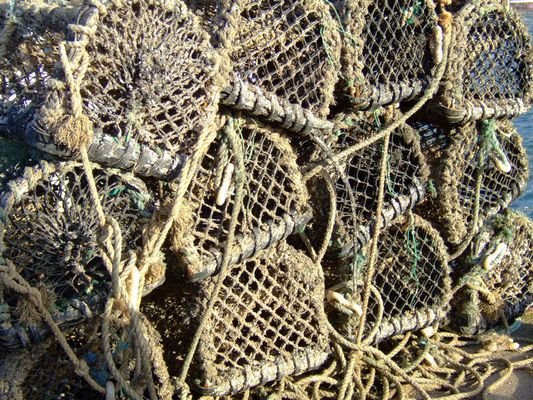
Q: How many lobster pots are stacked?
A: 12